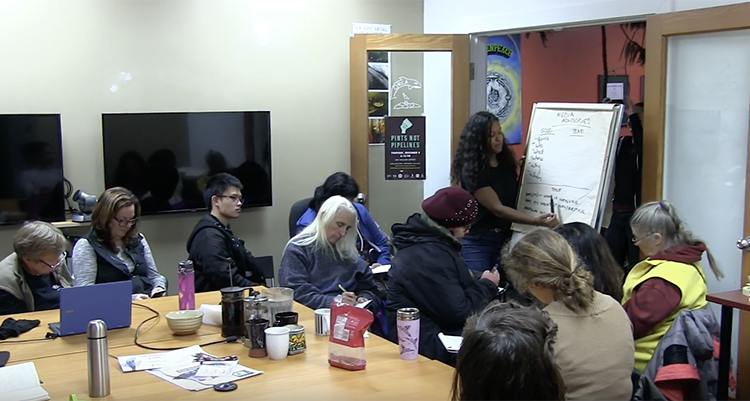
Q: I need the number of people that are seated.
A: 10